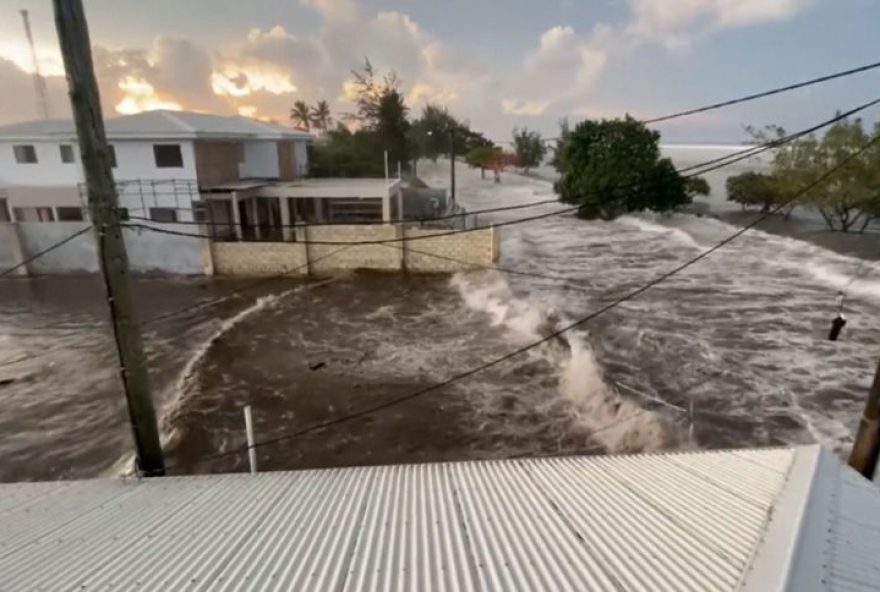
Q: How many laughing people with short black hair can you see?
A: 0